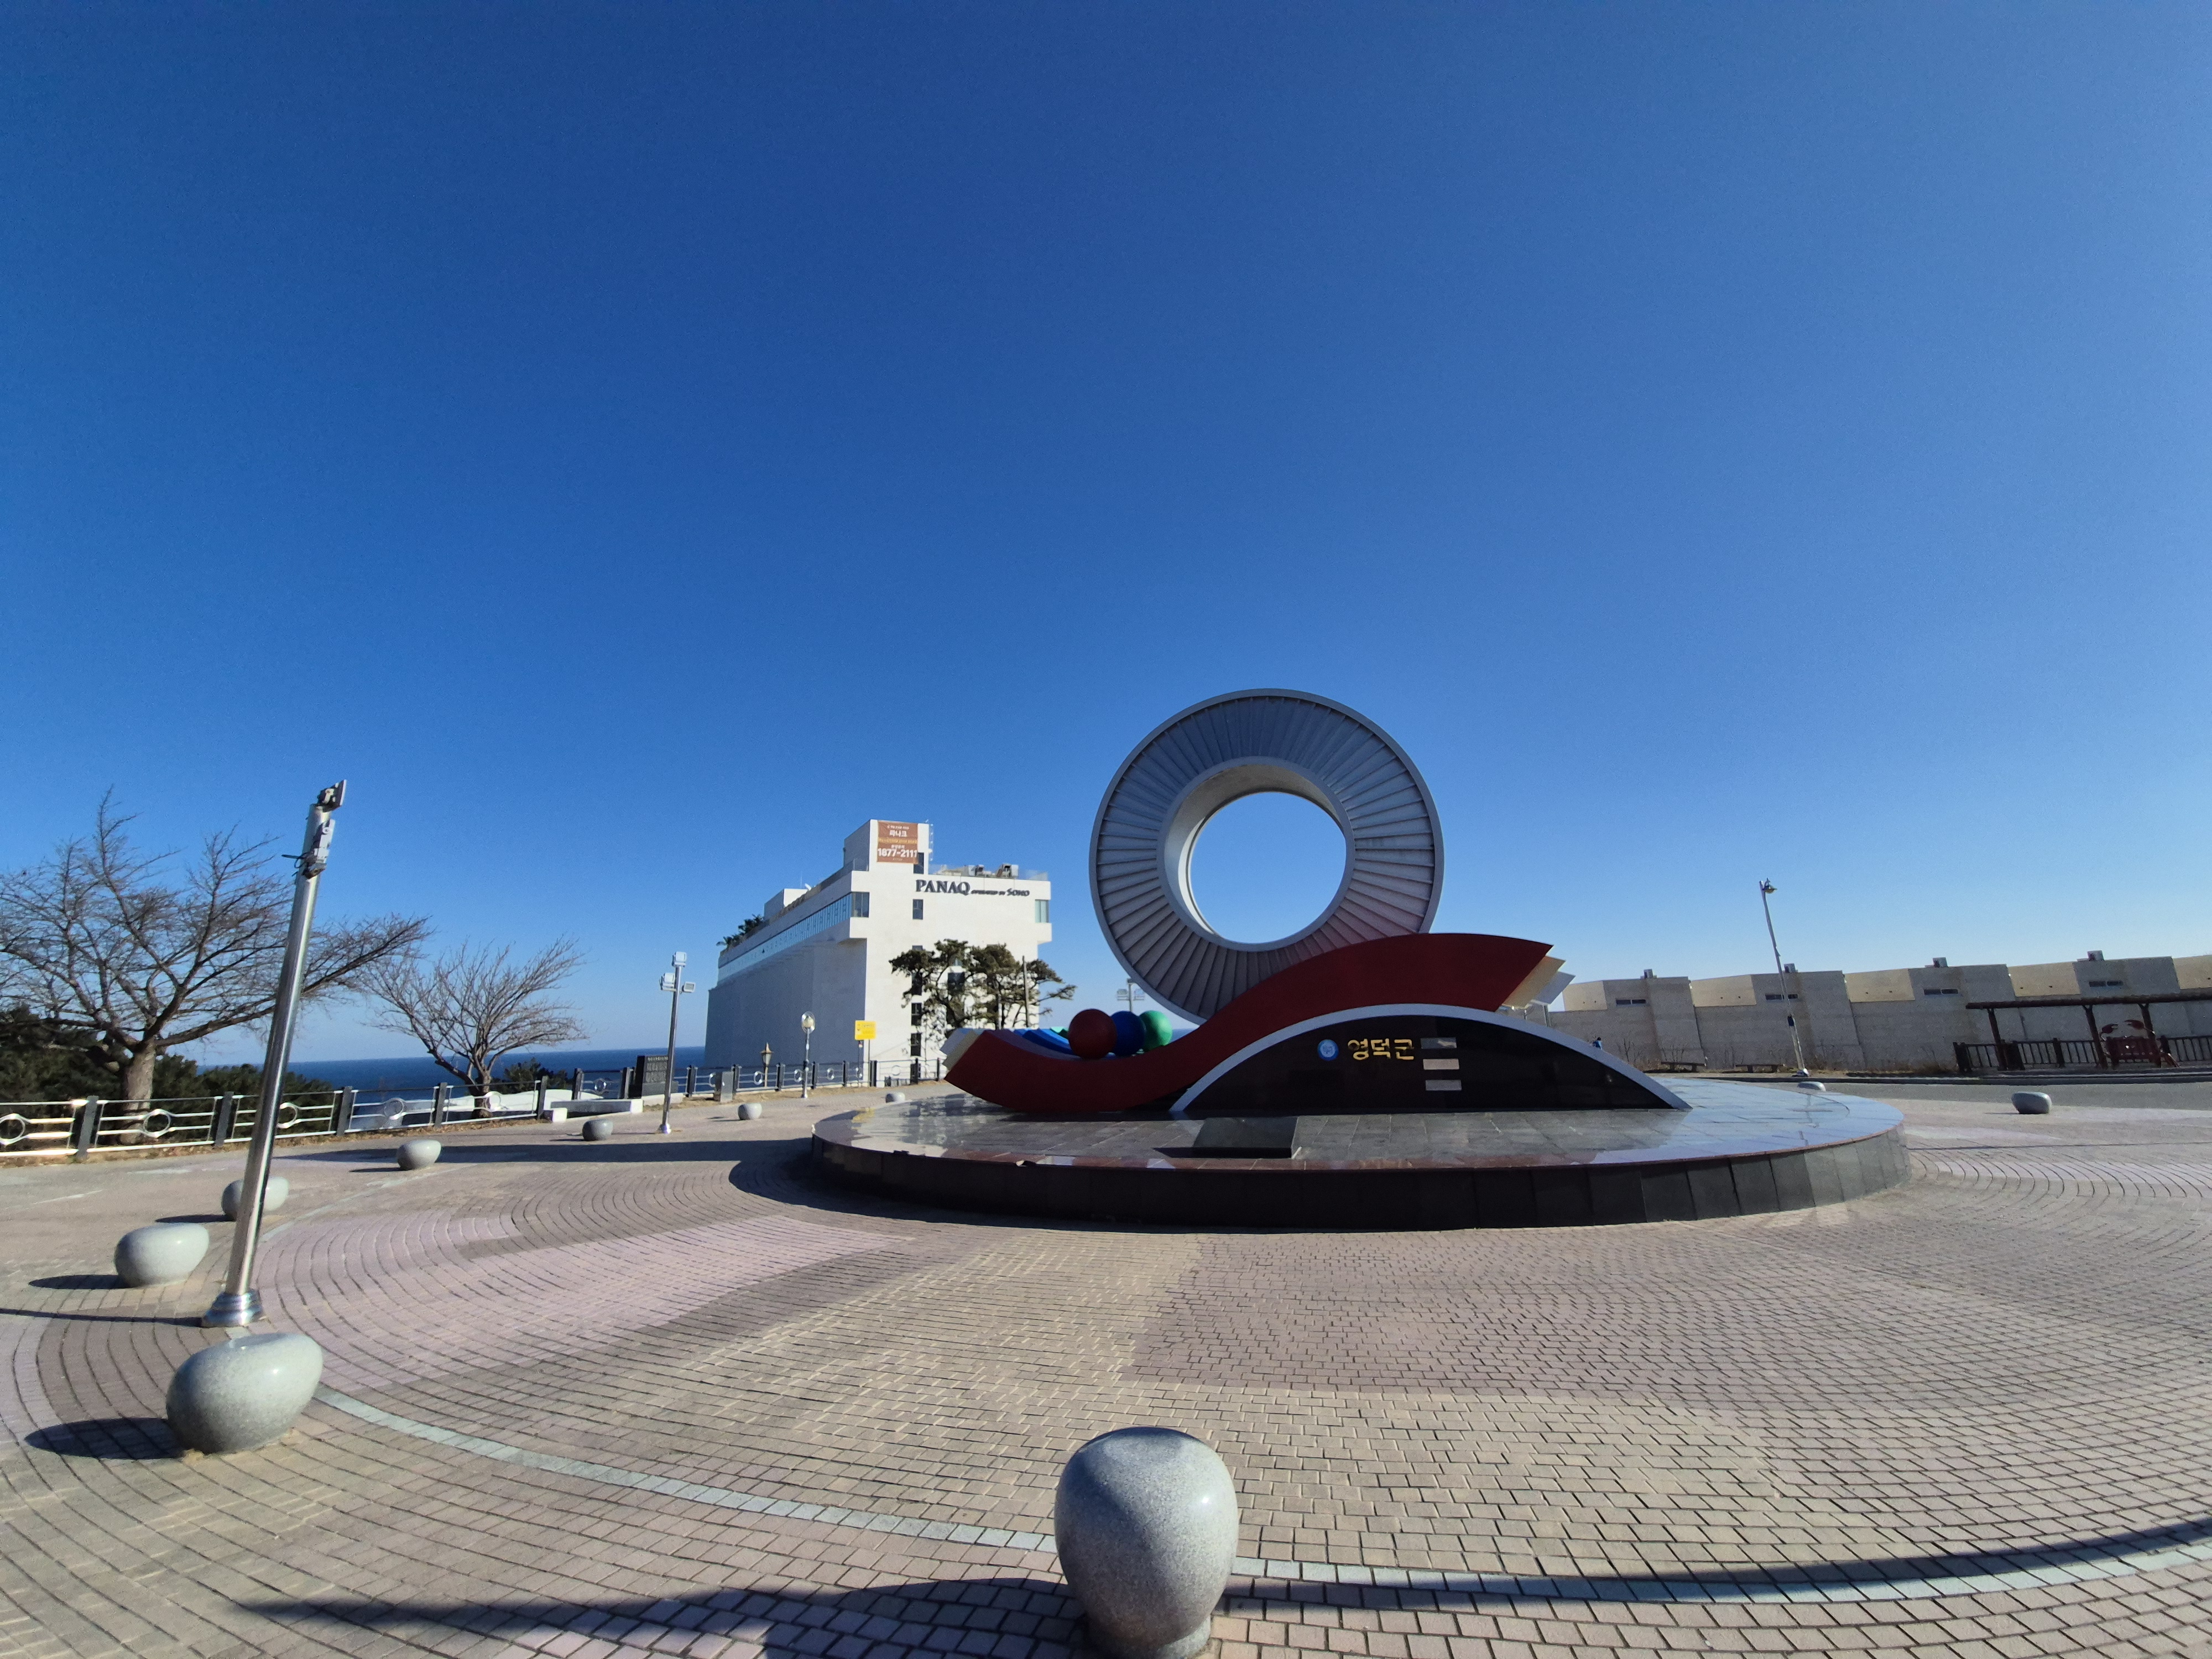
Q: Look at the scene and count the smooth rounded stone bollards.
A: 10